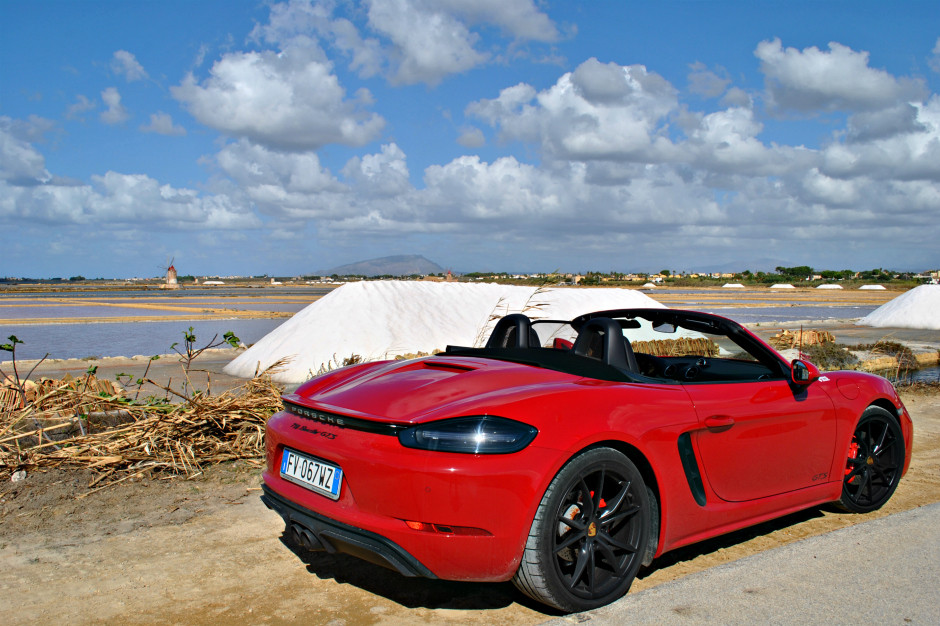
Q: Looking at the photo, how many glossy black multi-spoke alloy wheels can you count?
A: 2